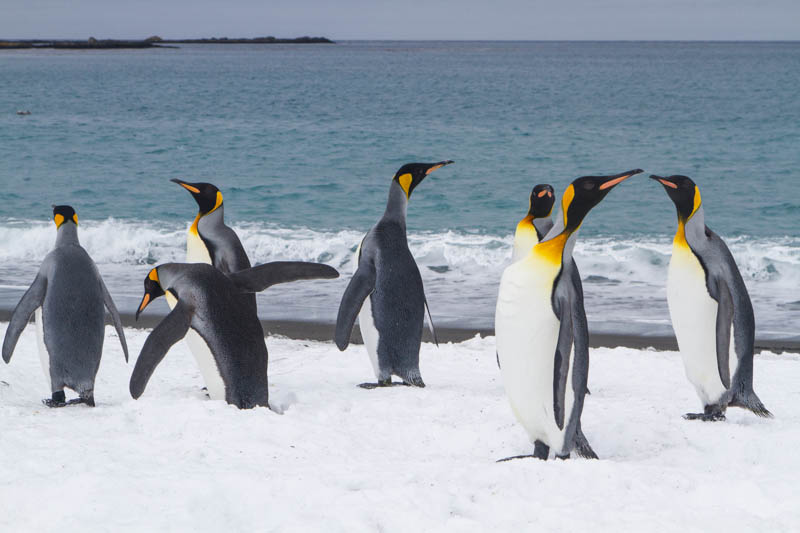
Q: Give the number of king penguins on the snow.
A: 7